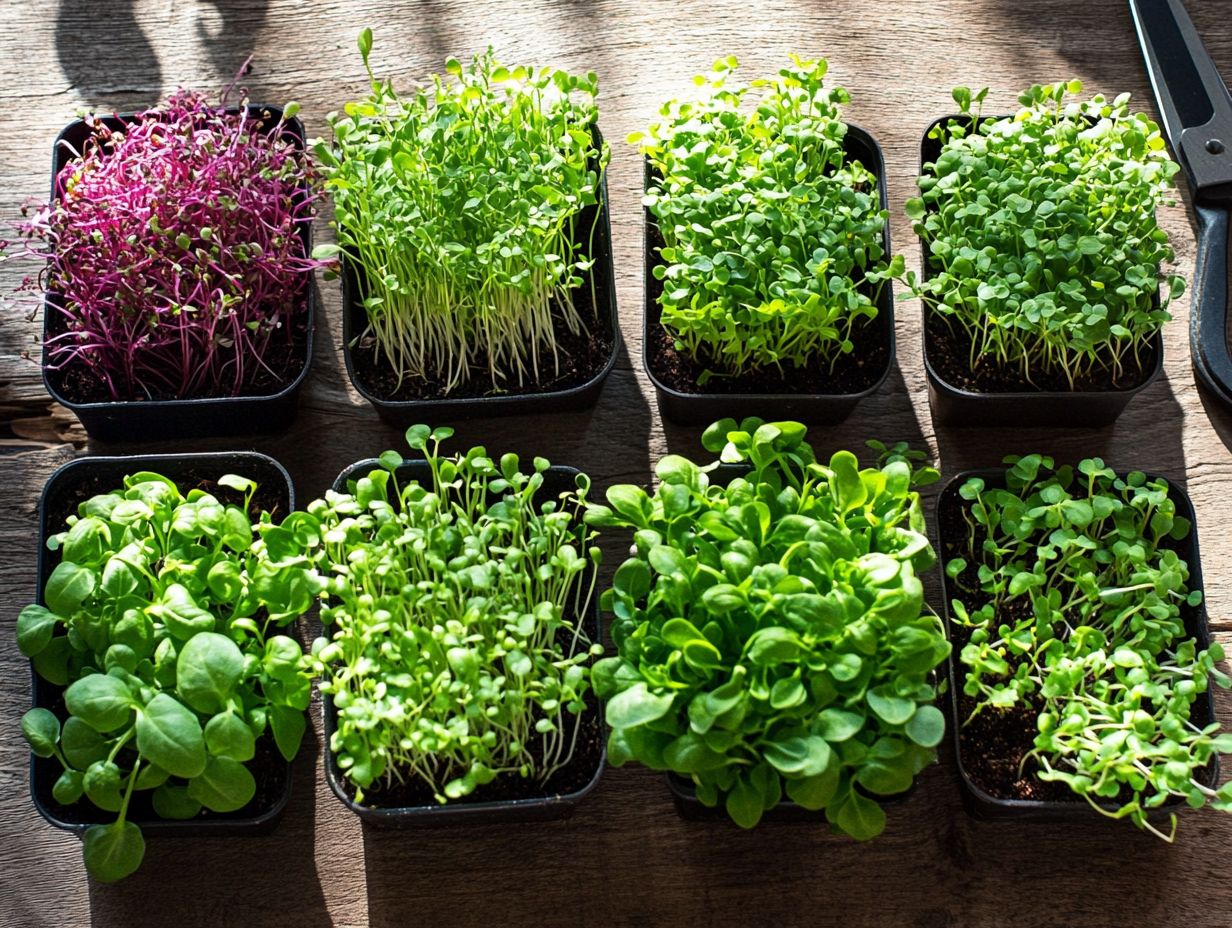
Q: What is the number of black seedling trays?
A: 8